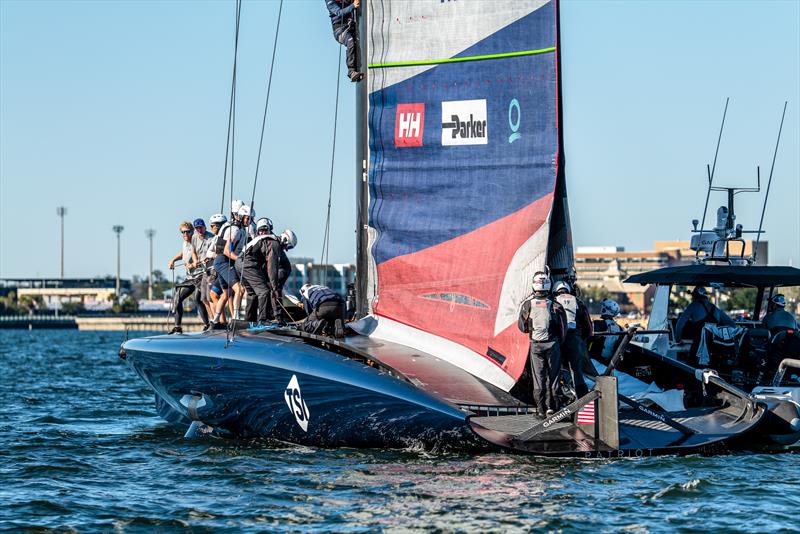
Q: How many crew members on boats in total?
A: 14